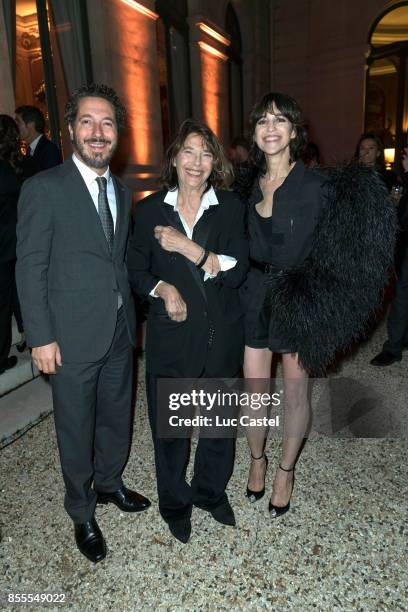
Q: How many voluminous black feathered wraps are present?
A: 1